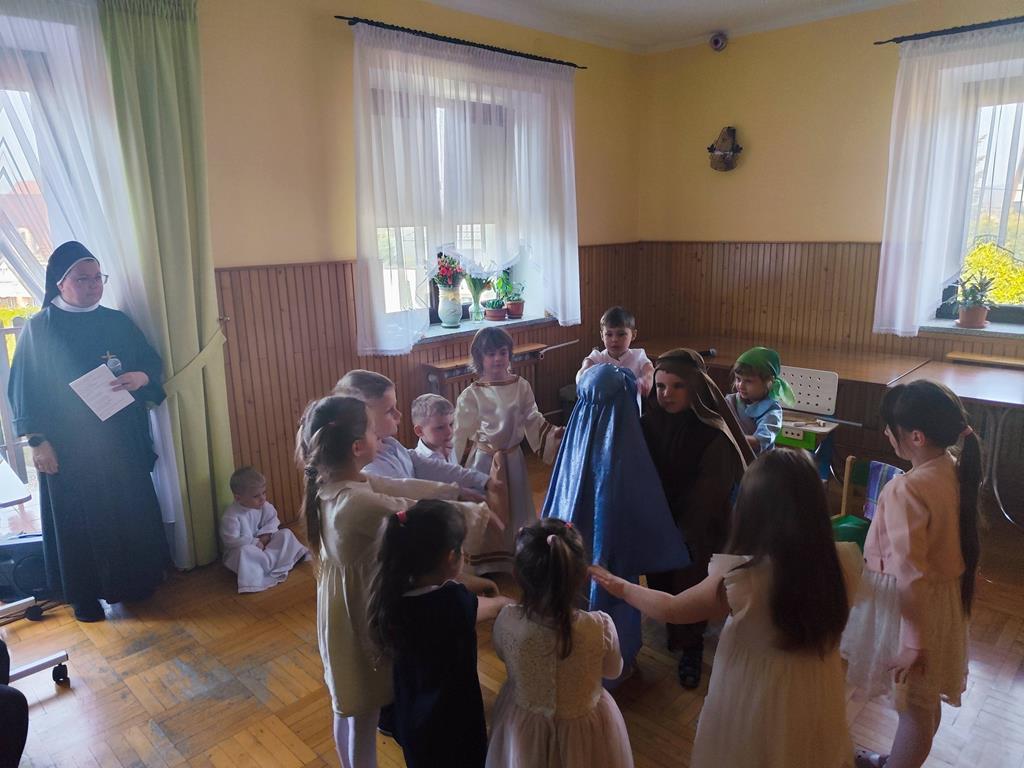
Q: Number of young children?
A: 13